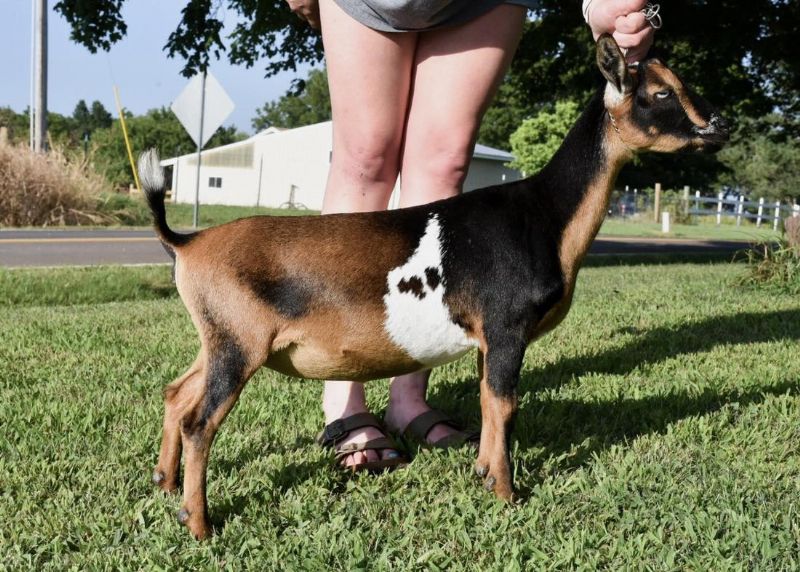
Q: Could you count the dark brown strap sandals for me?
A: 2